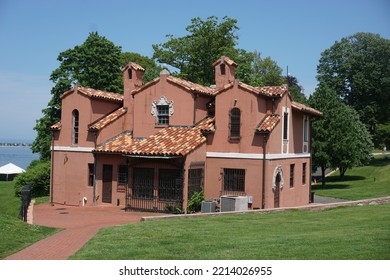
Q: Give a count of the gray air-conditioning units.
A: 2